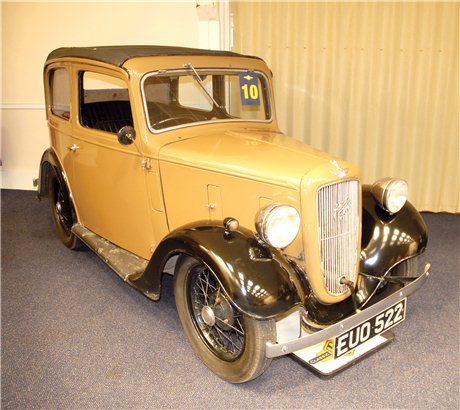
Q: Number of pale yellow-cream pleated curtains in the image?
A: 1